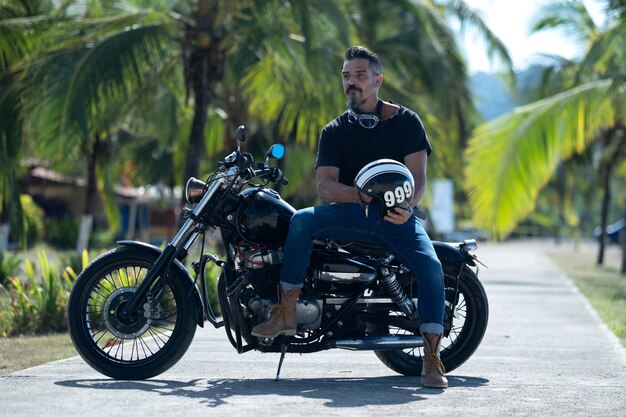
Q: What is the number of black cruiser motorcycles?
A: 1